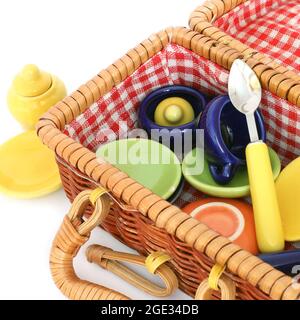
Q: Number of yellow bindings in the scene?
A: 3